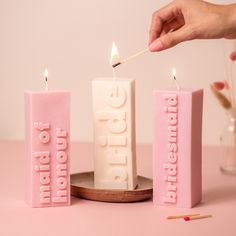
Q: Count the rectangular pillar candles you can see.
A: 3